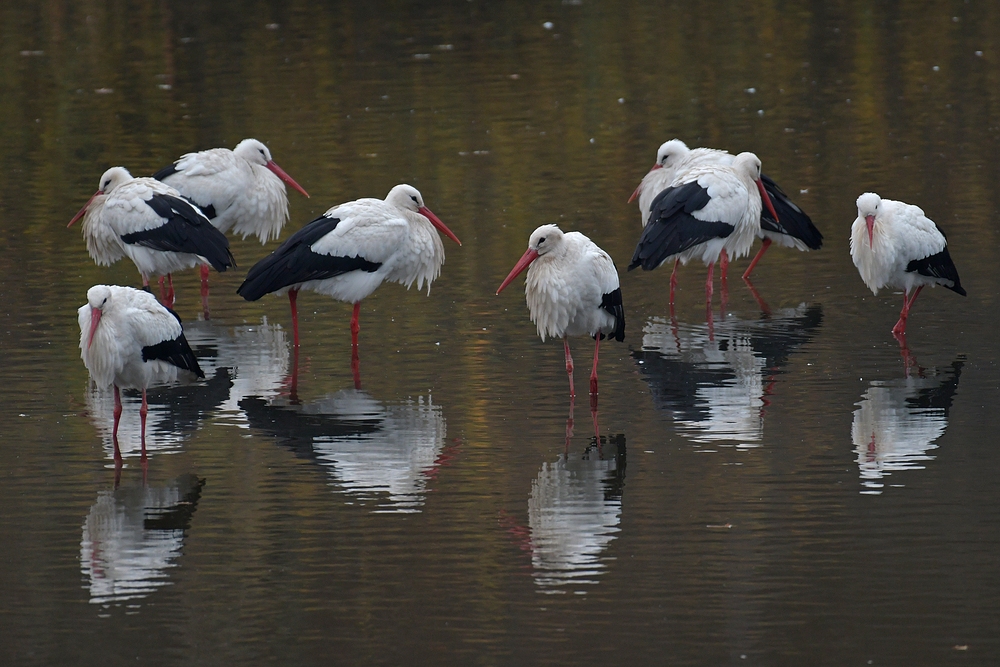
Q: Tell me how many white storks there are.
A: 8